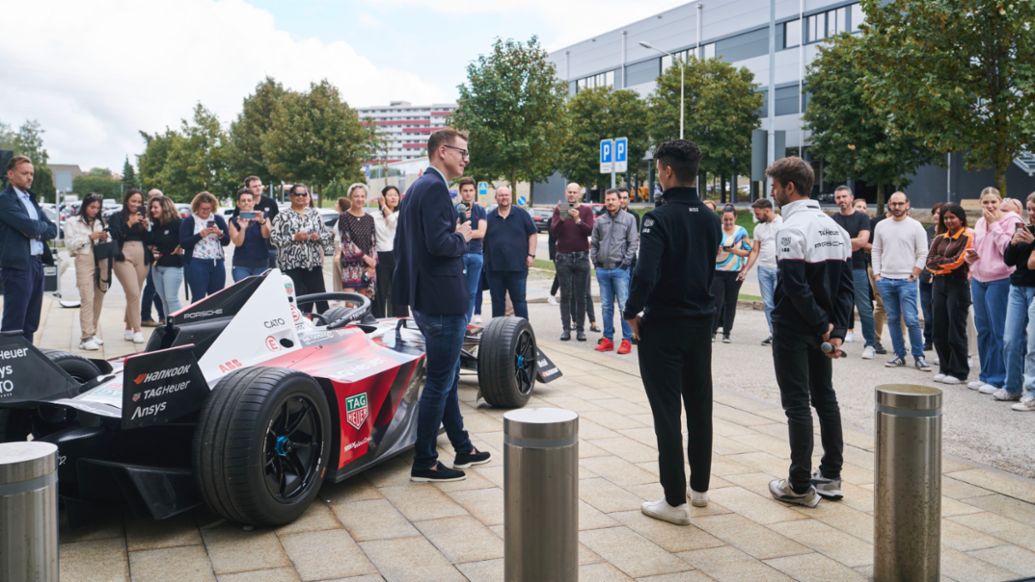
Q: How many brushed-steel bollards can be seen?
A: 3